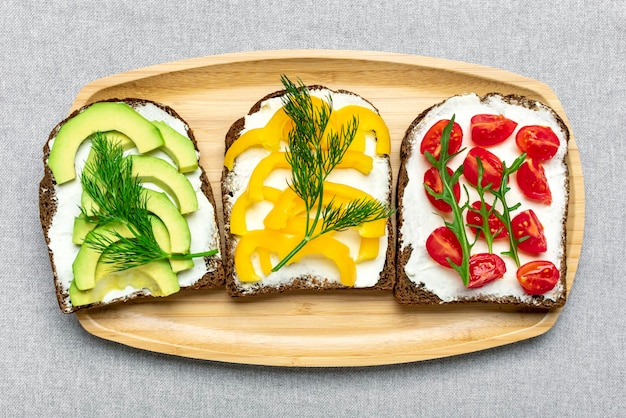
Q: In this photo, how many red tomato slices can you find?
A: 11